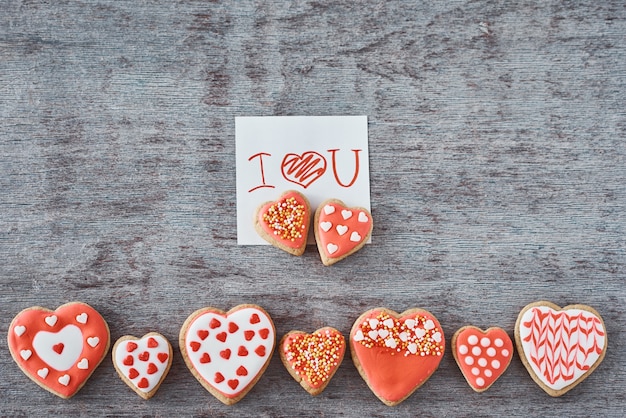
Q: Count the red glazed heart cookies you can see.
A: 6